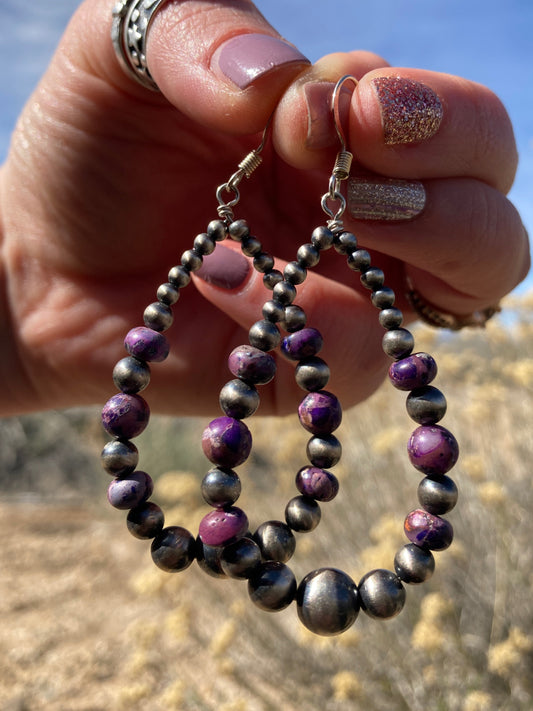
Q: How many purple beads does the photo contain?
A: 12